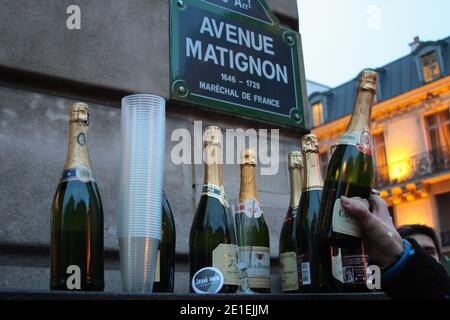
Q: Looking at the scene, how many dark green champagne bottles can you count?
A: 8